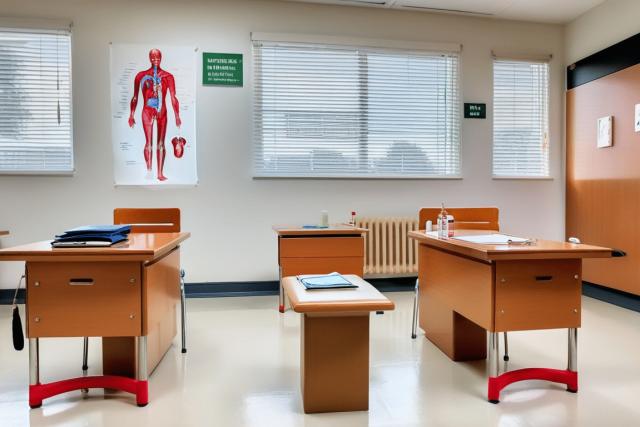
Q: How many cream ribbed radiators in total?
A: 1